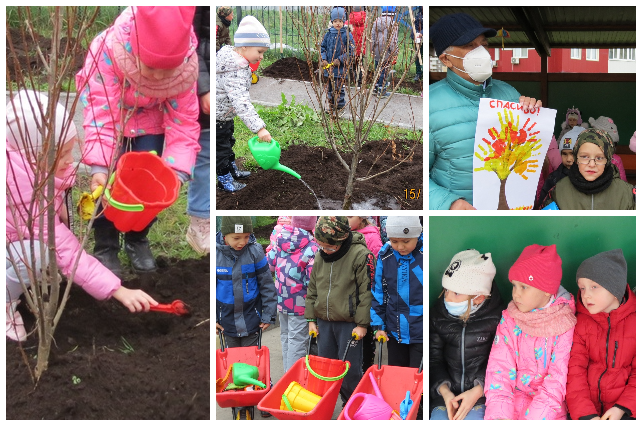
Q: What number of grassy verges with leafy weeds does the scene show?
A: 1